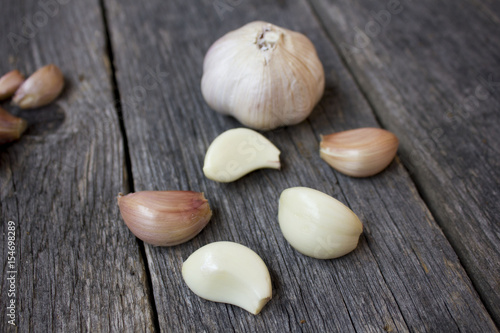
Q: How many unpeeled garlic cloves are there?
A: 5